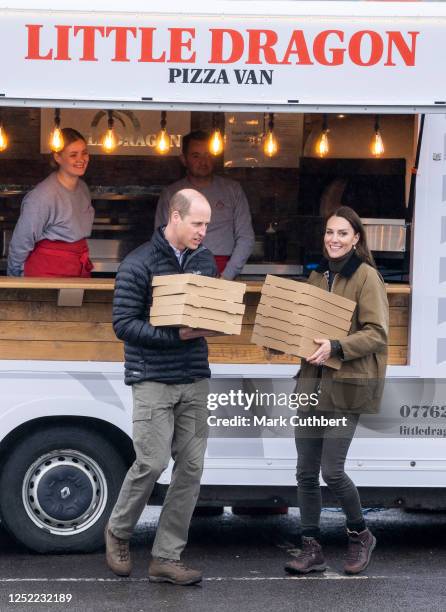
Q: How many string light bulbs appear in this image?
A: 8